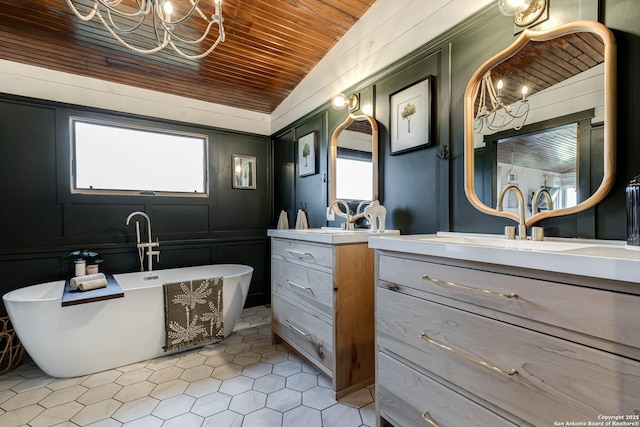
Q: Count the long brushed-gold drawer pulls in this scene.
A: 6